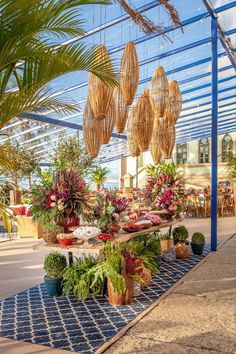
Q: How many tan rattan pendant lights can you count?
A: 11